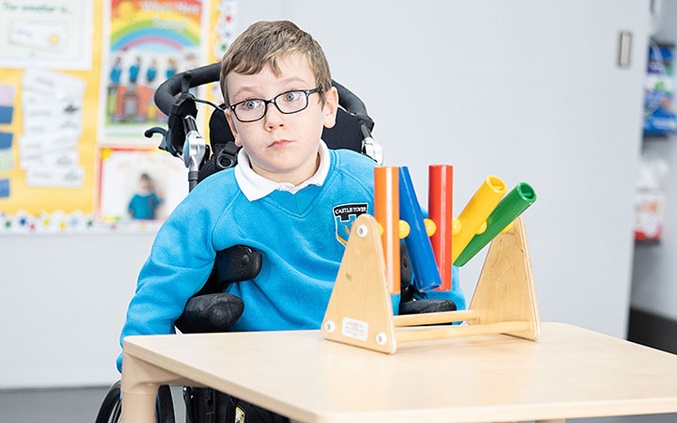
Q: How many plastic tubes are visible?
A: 5